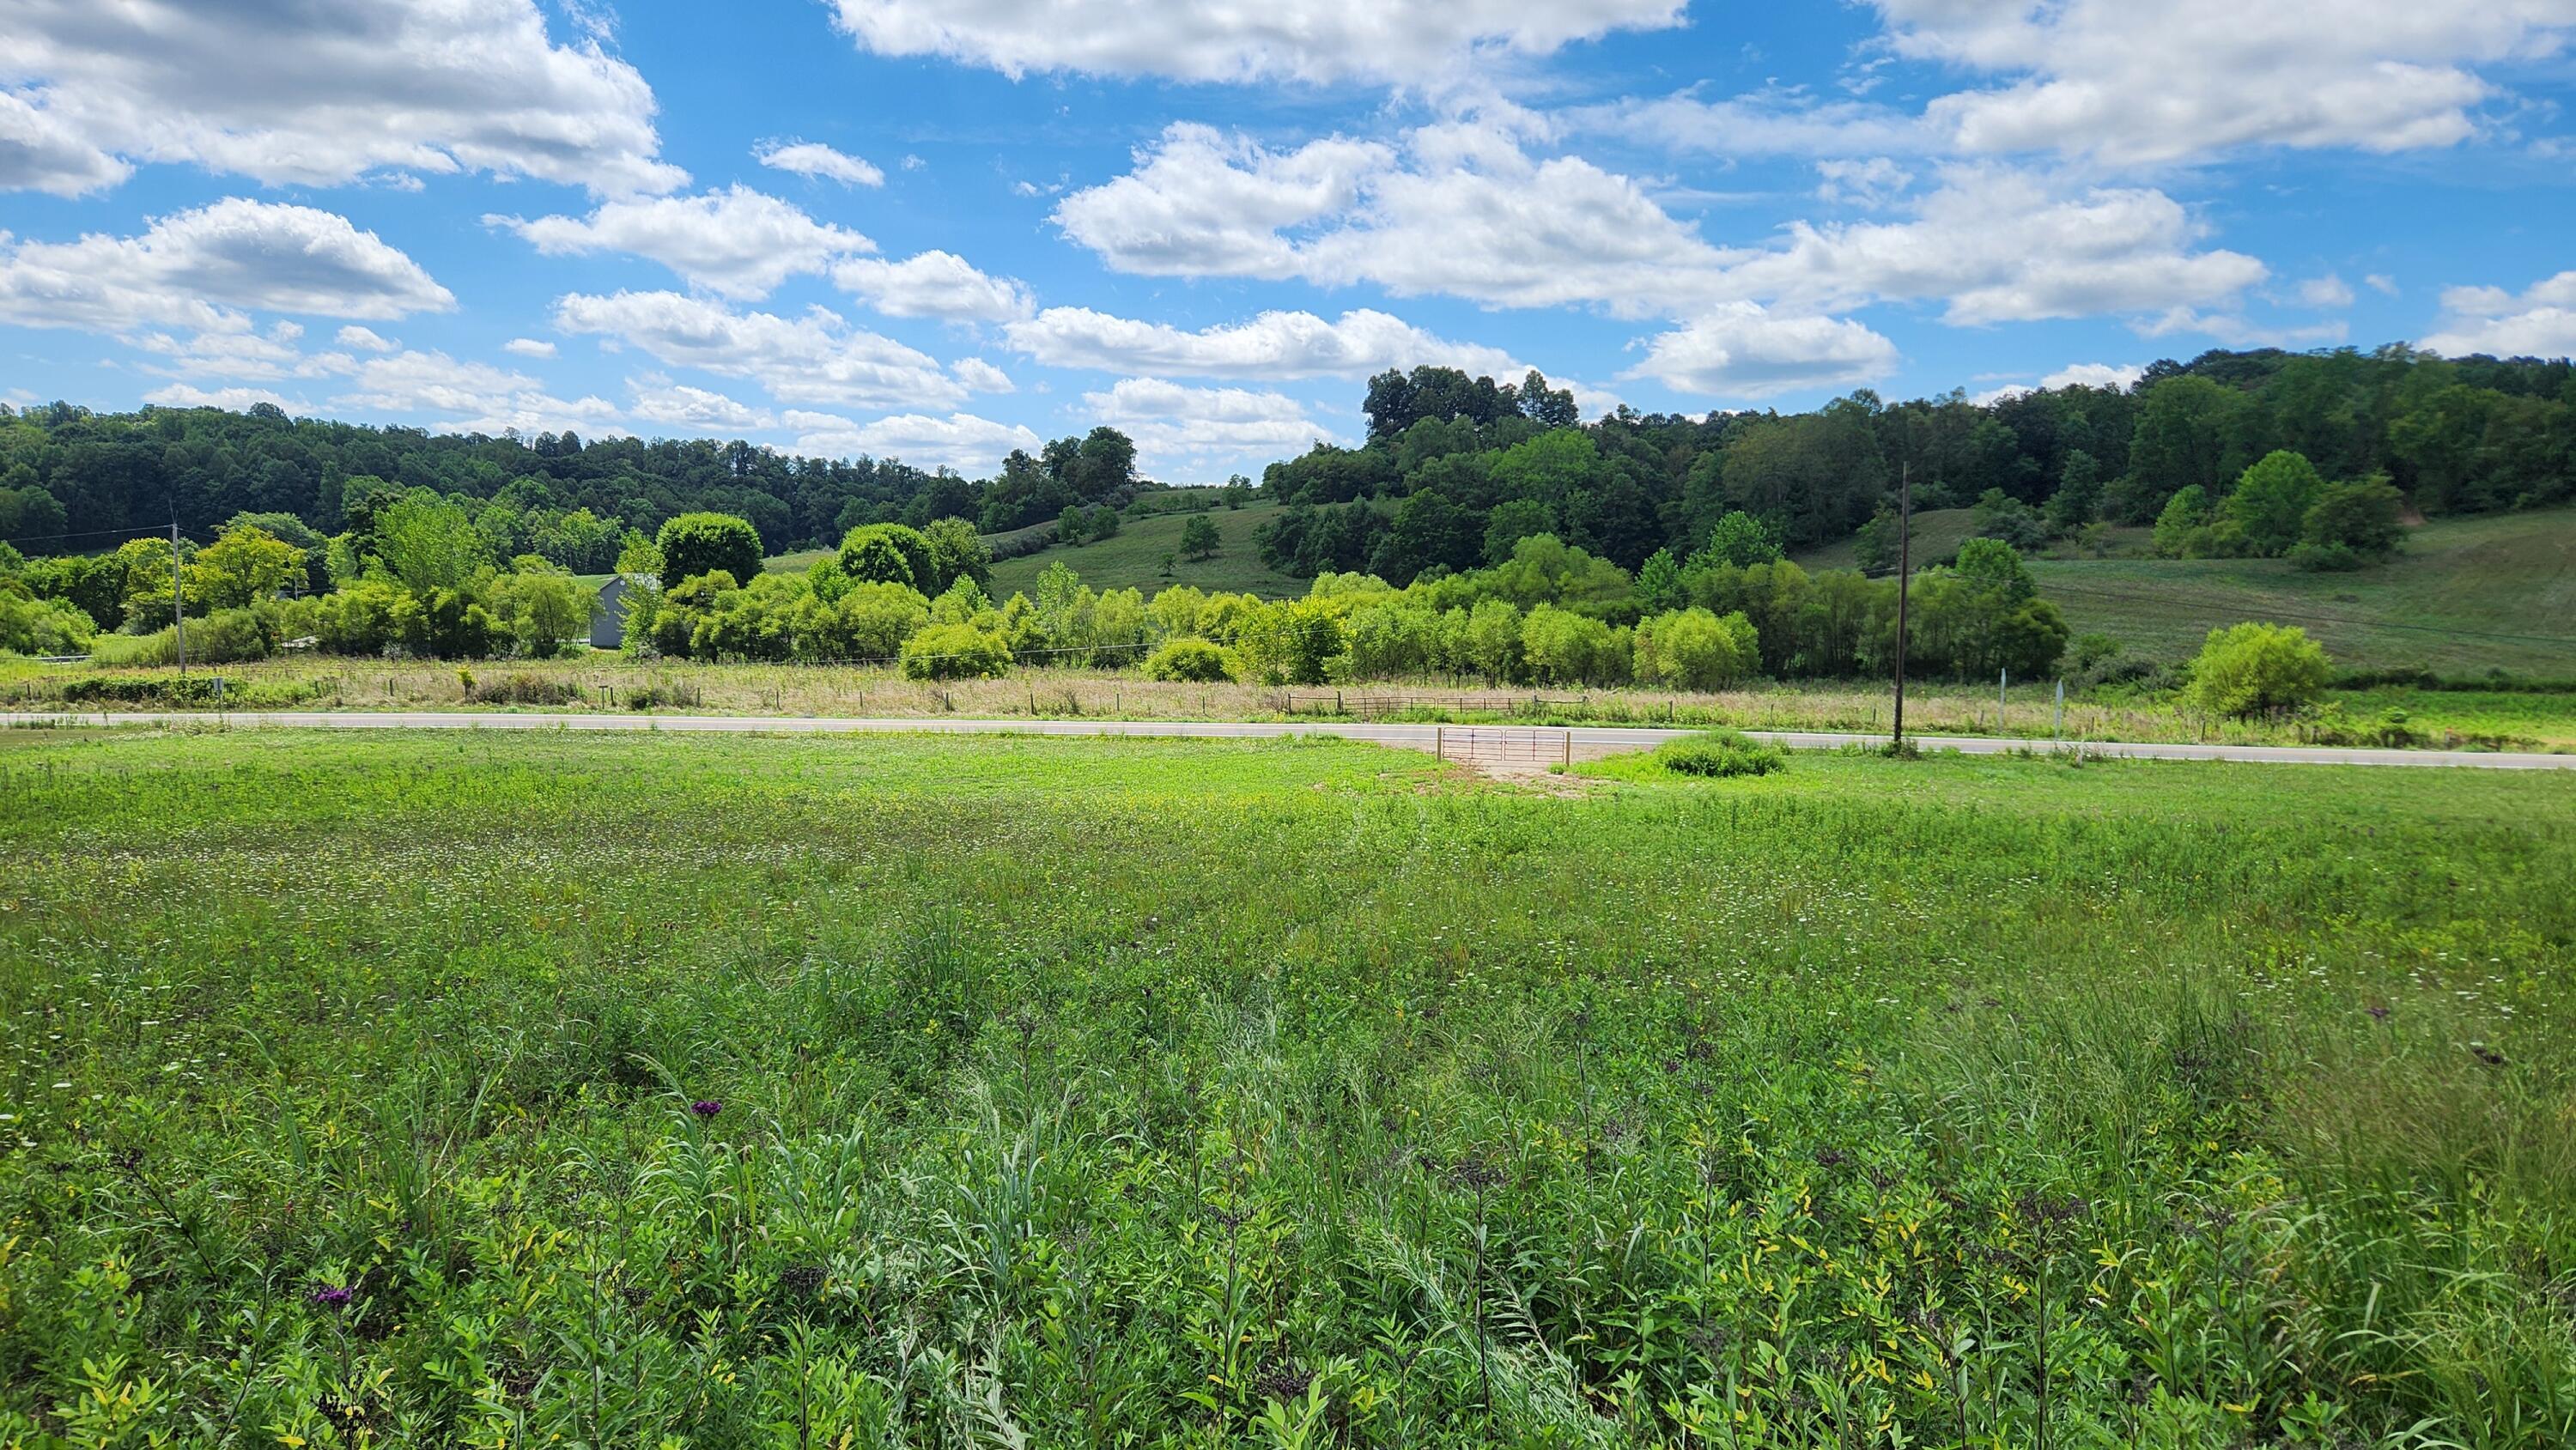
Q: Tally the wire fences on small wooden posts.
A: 1